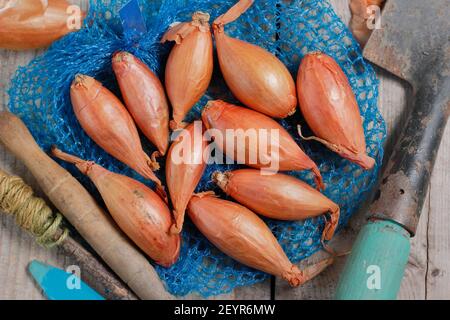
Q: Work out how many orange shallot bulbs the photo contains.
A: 11